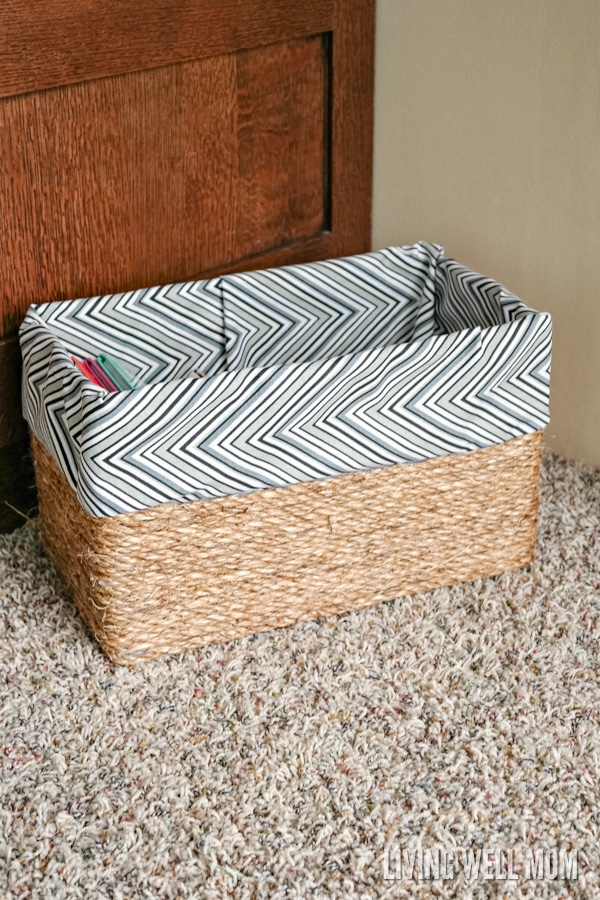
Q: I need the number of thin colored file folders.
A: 3